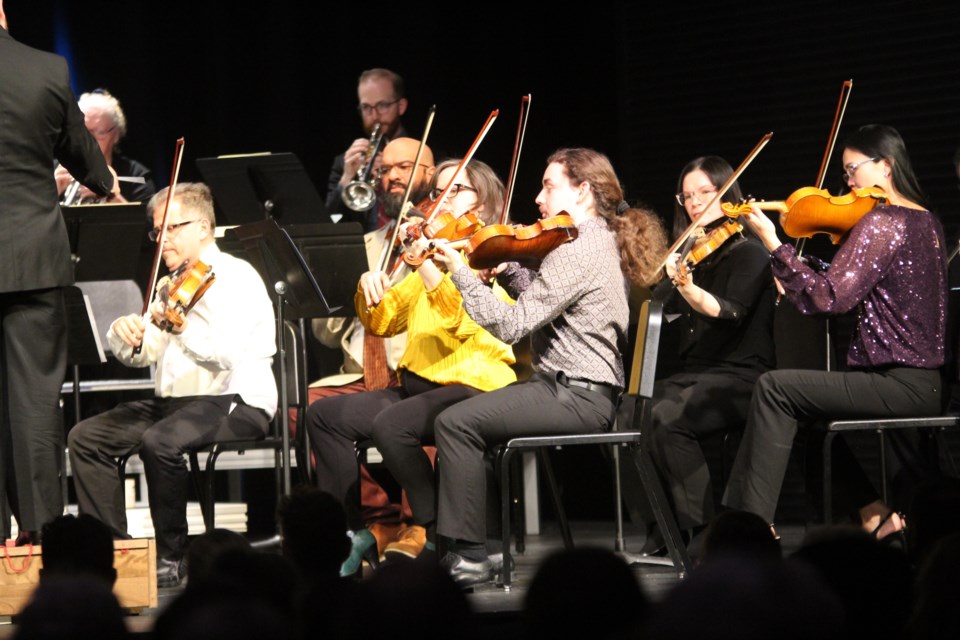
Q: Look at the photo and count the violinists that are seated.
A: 6